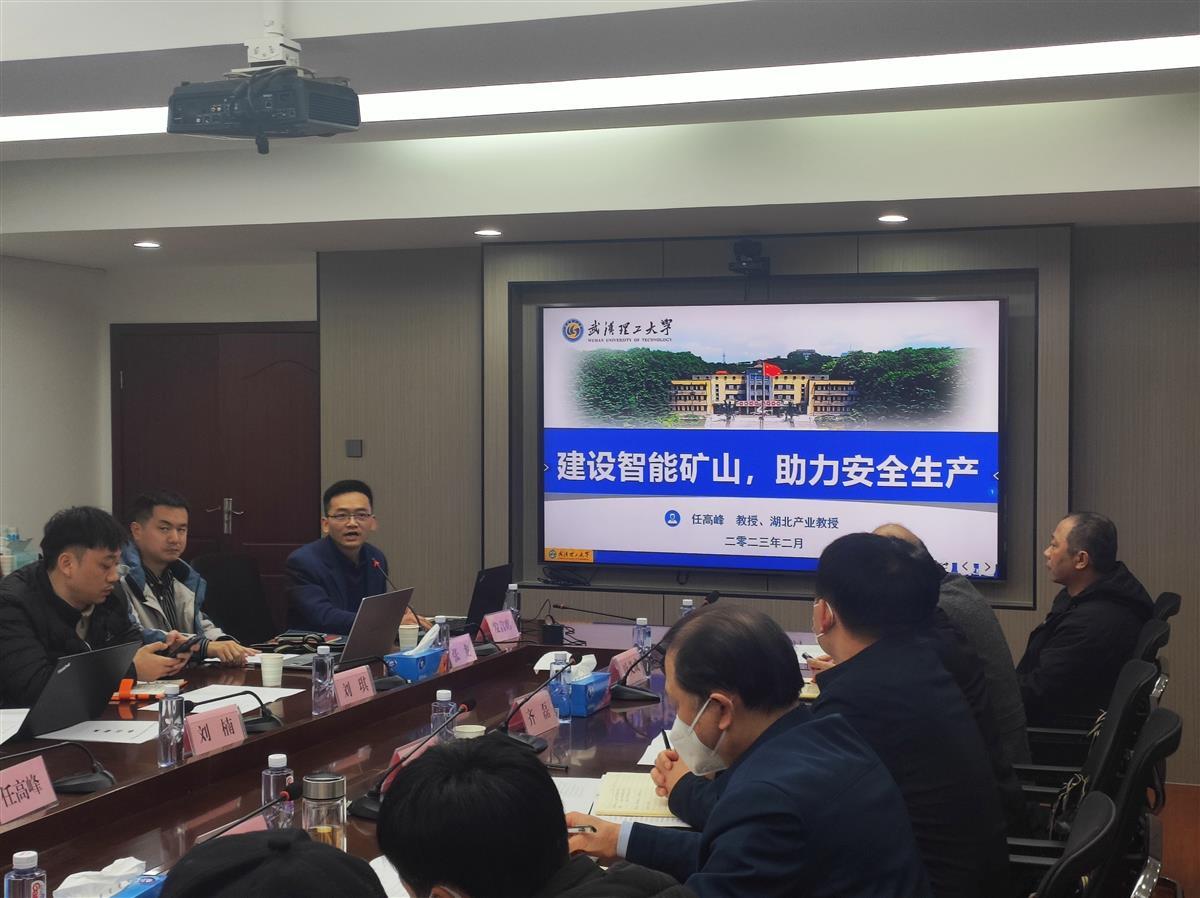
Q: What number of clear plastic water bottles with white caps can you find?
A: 10